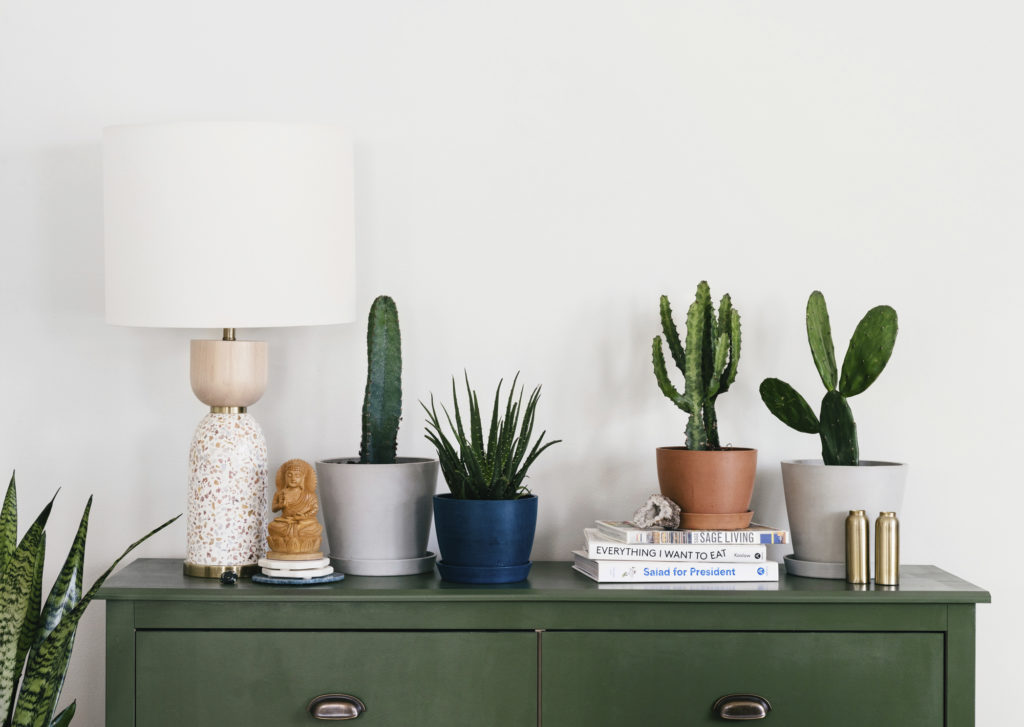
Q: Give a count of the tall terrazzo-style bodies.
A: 1